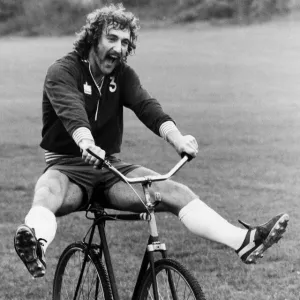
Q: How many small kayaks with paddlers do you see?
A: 0